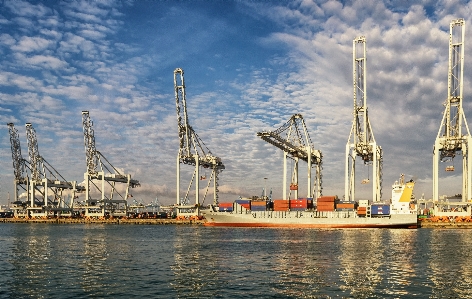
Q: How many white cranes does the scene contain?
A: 7